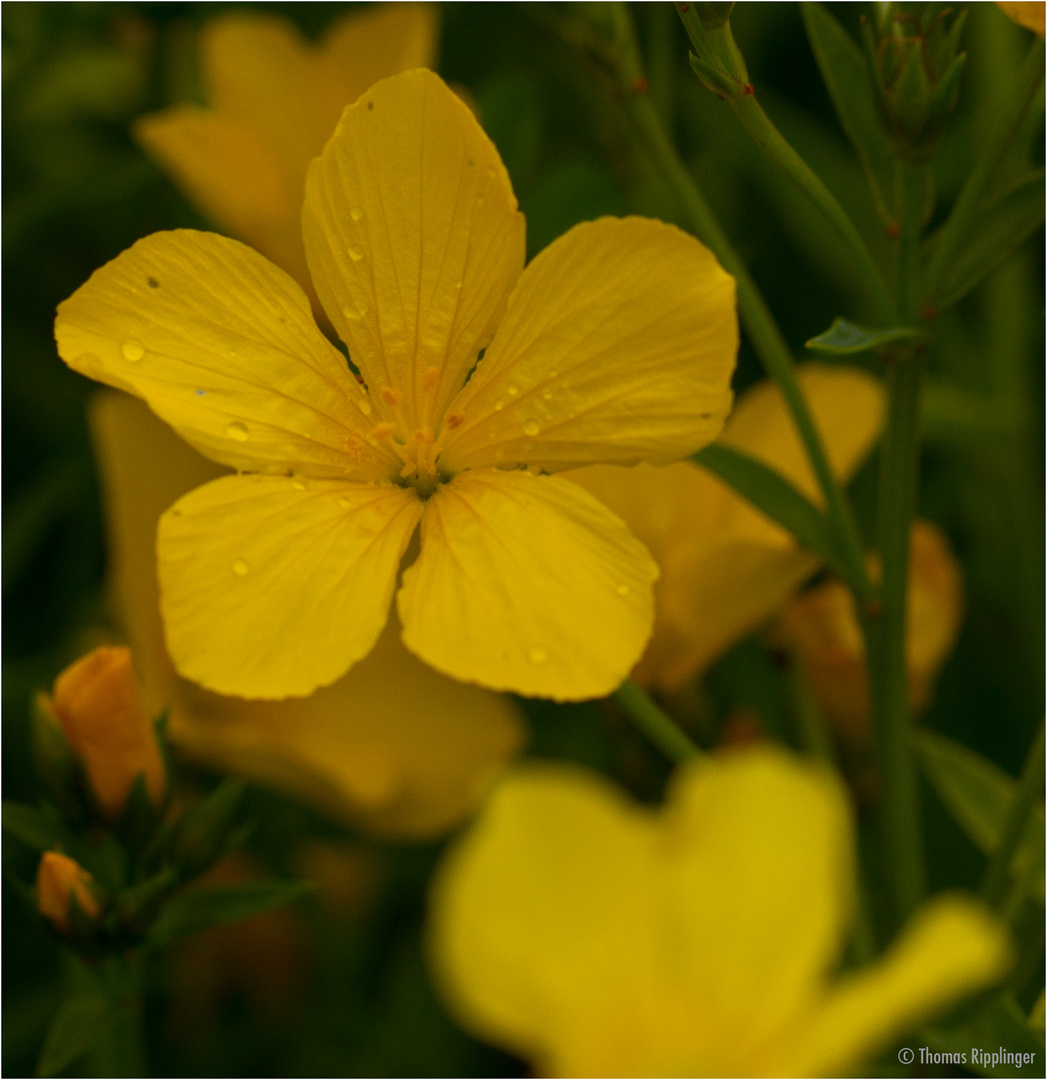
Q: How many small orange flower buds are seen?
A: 2